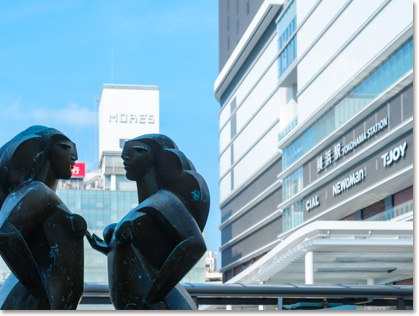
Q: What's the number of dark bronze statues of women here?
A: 2